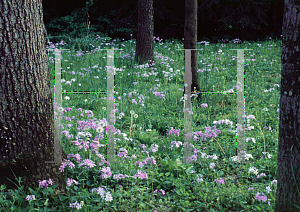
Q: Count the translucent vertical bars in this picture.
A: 4